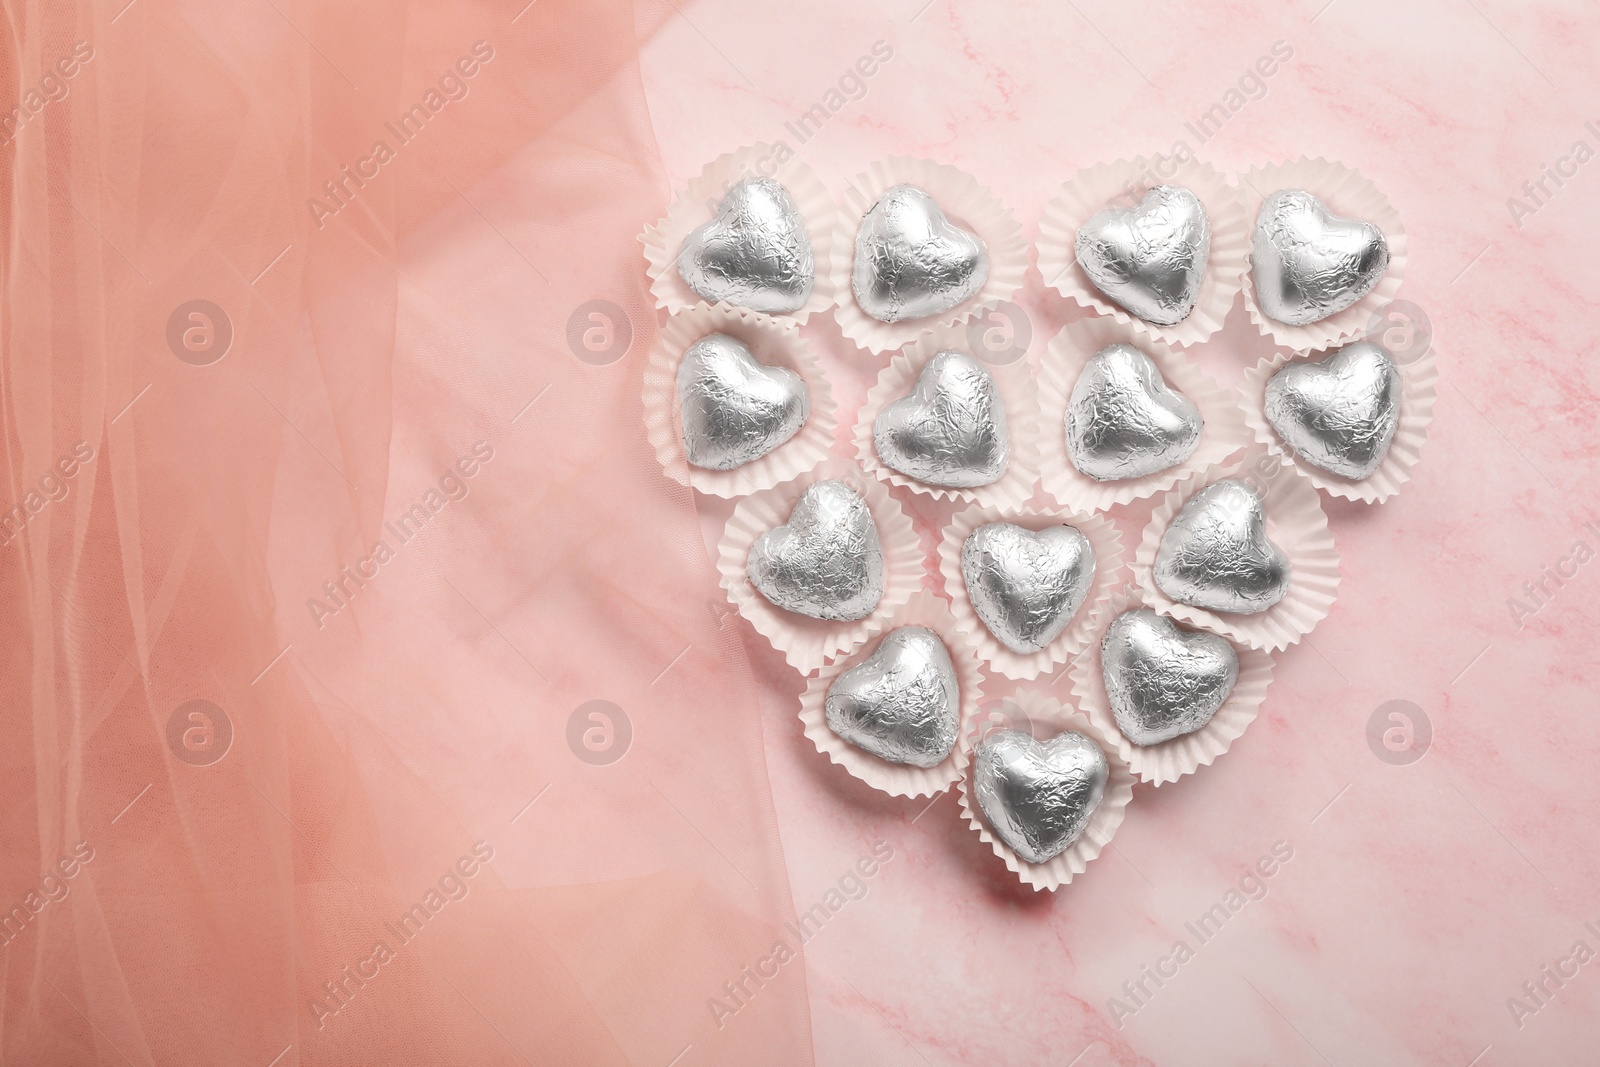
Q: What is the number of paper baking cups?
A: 14